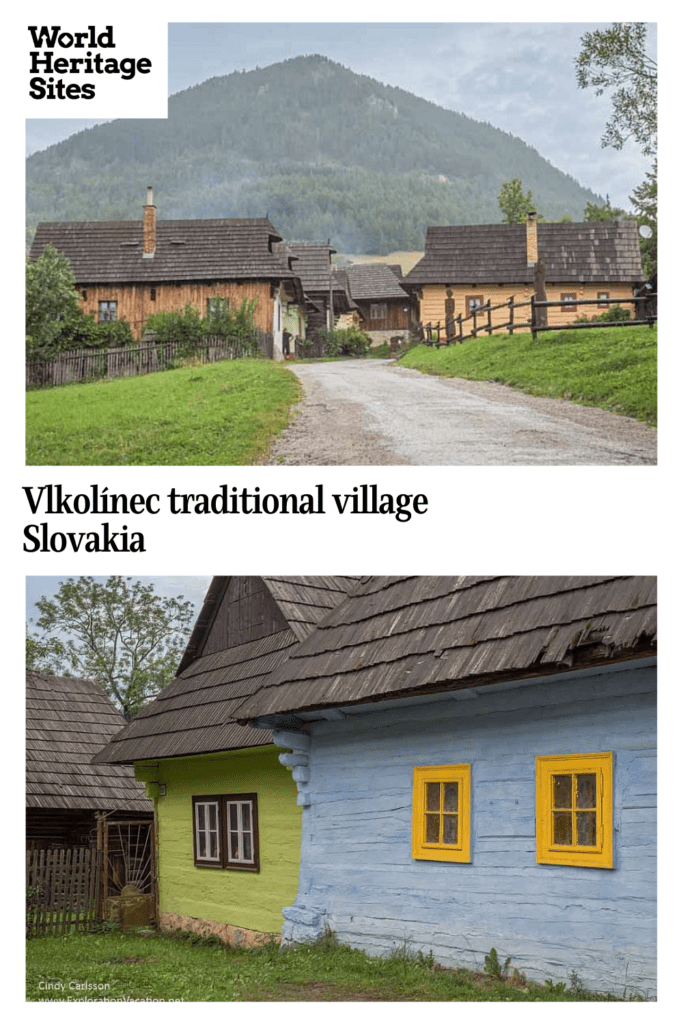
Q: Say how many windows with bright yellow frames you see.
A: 2